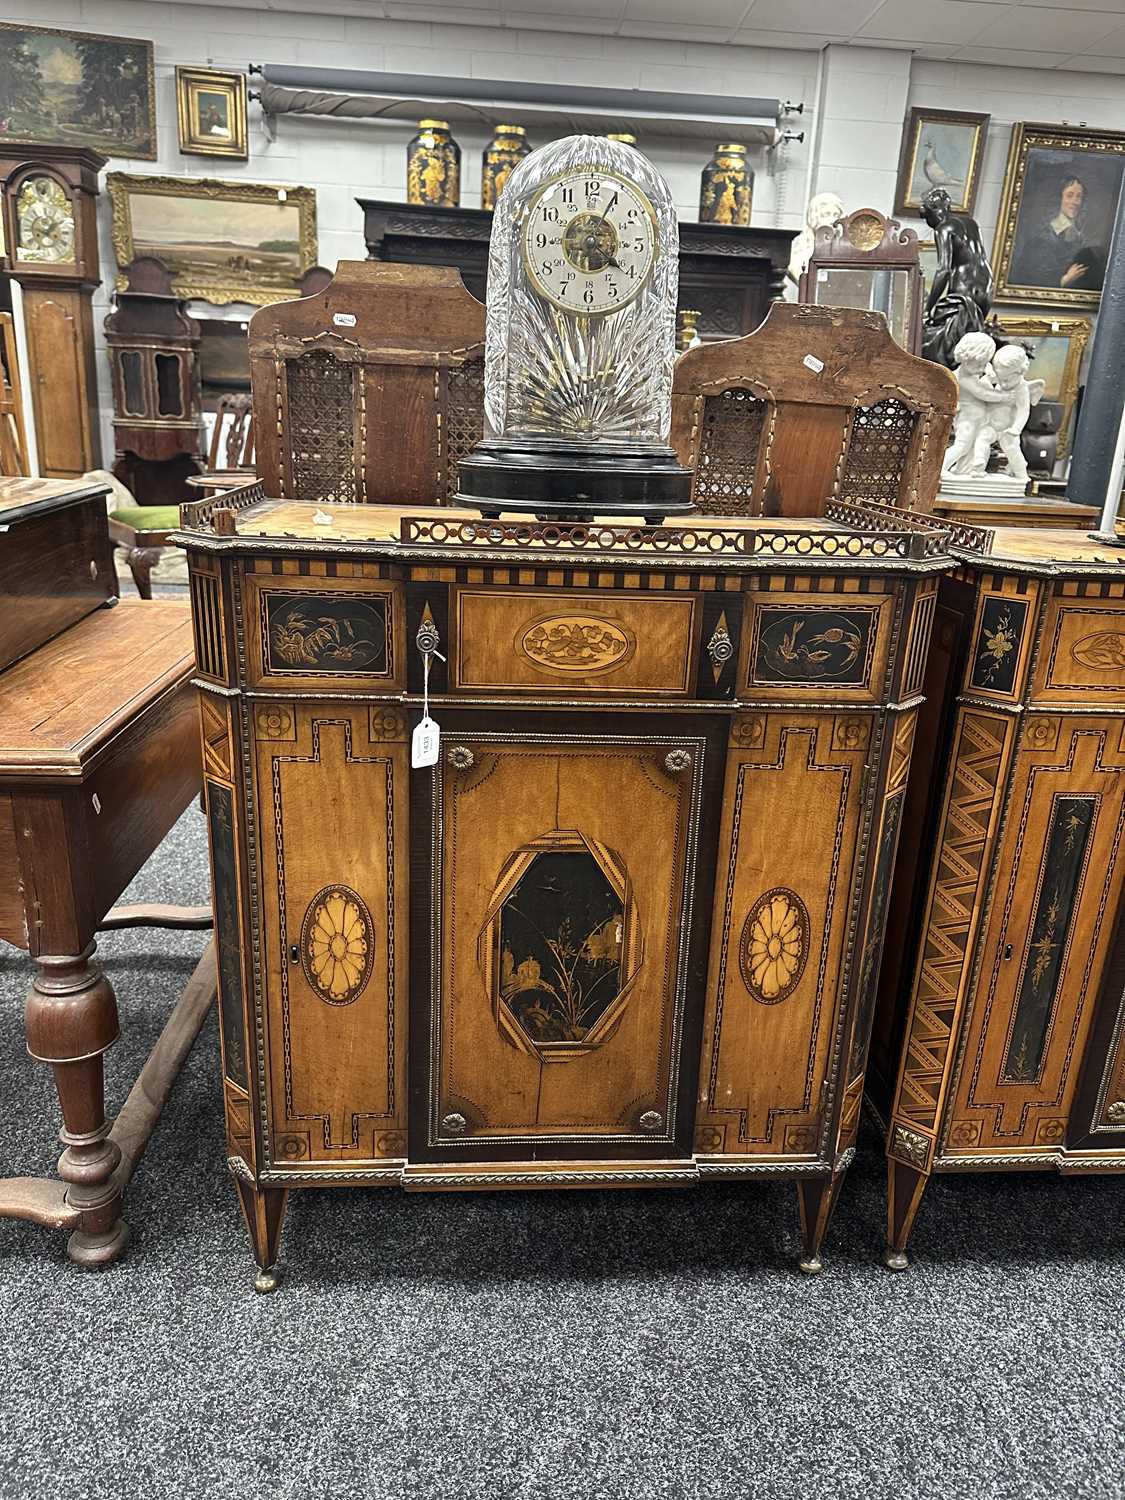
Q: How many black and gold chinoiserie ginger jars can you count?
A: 4